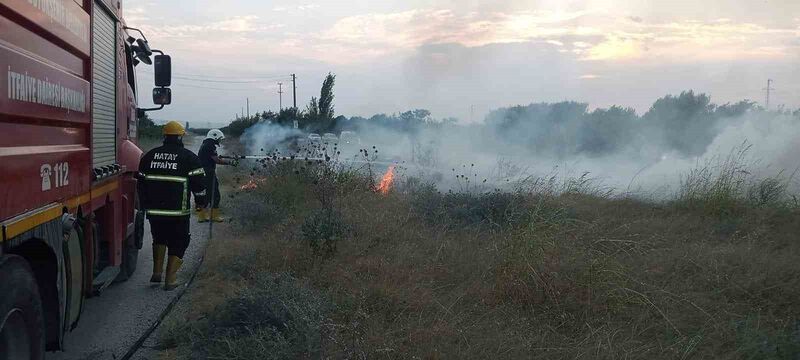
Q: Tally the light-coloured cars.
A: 3